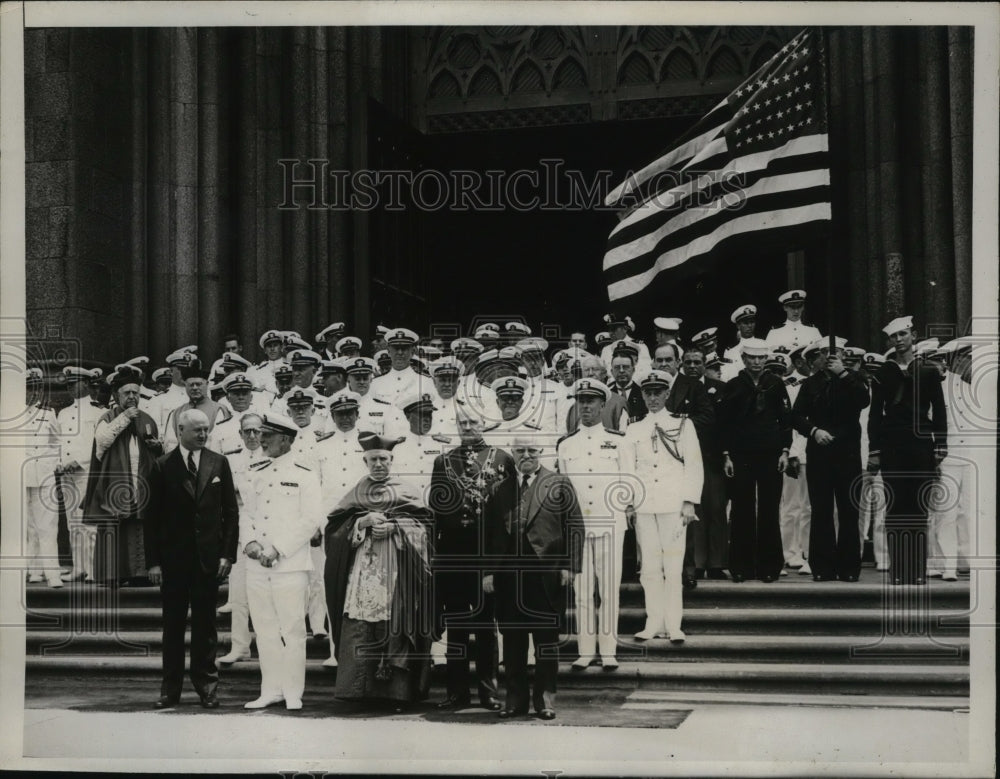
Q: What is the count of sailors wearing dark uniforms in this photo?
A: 3